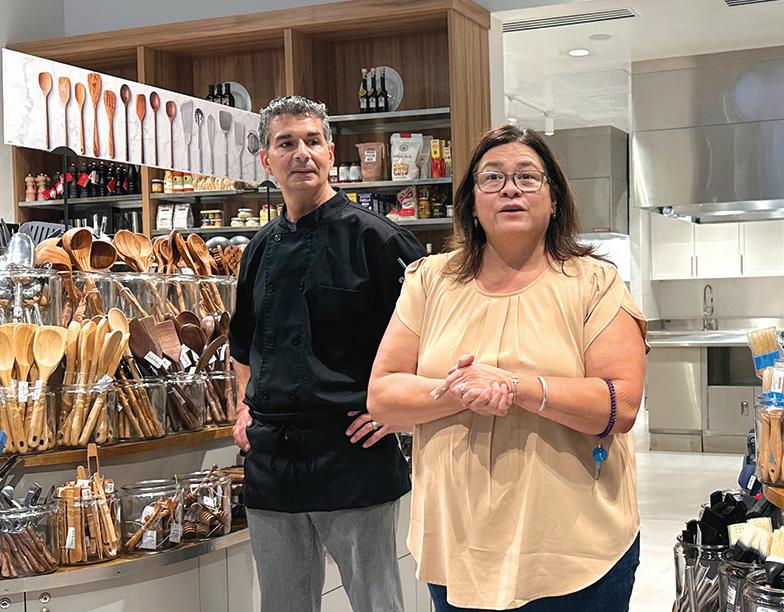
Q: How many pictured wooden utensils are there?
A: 9